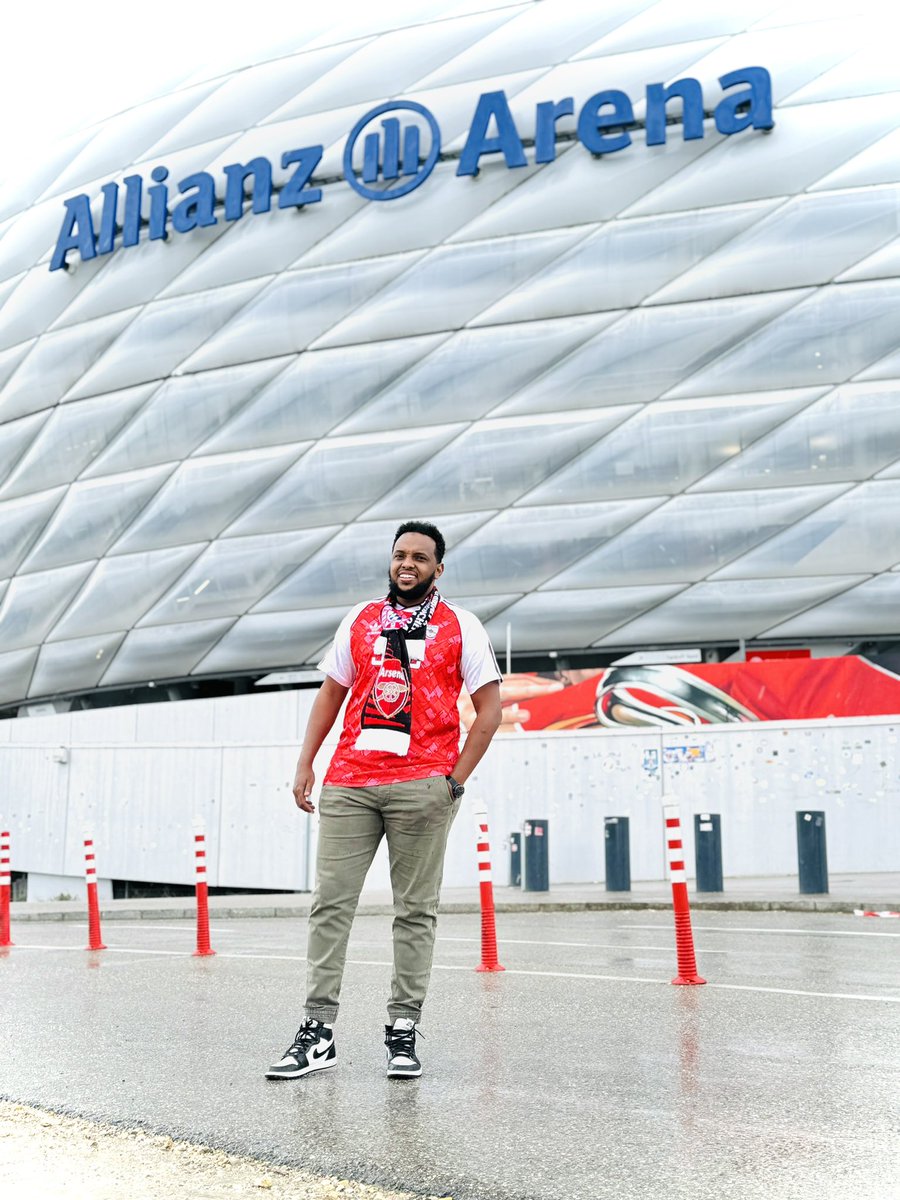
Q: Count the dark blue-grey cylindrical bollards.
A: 5